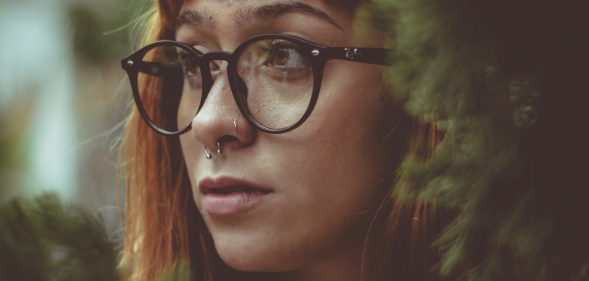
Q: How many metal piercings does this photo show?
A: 2